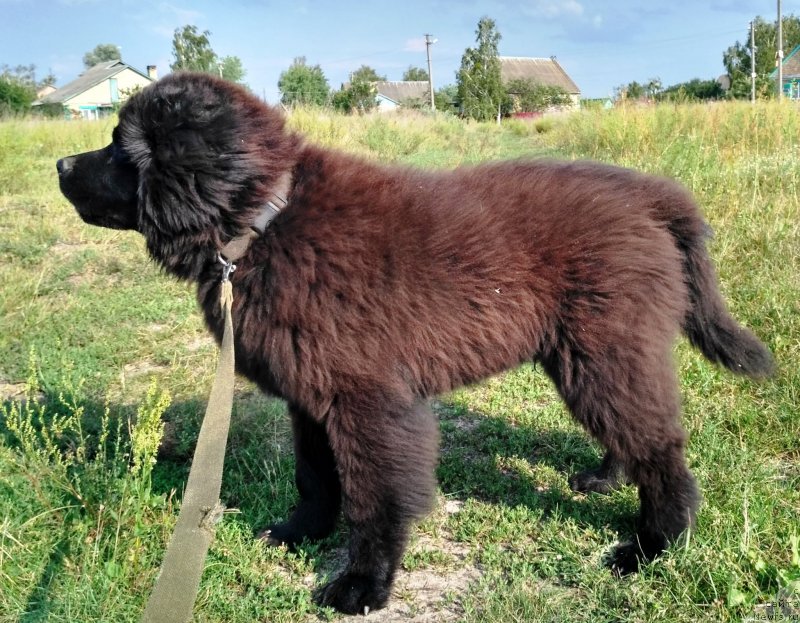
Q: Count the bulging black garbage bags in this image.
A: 0